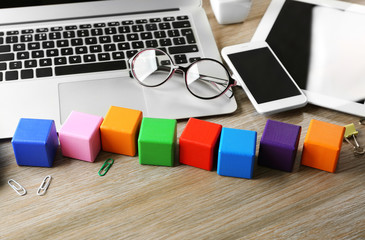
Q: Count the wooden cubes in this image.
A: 8